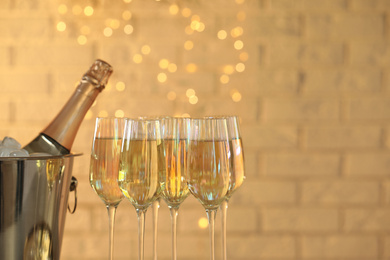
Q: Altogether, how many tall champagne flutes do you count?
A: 6